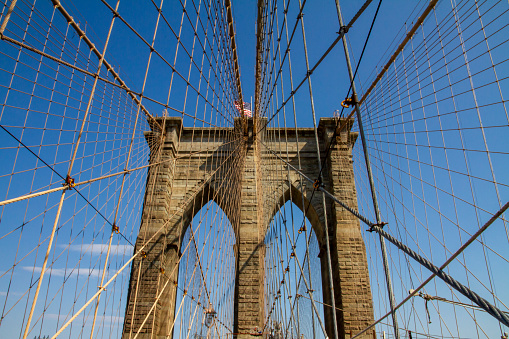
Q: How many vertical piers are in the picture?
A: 3